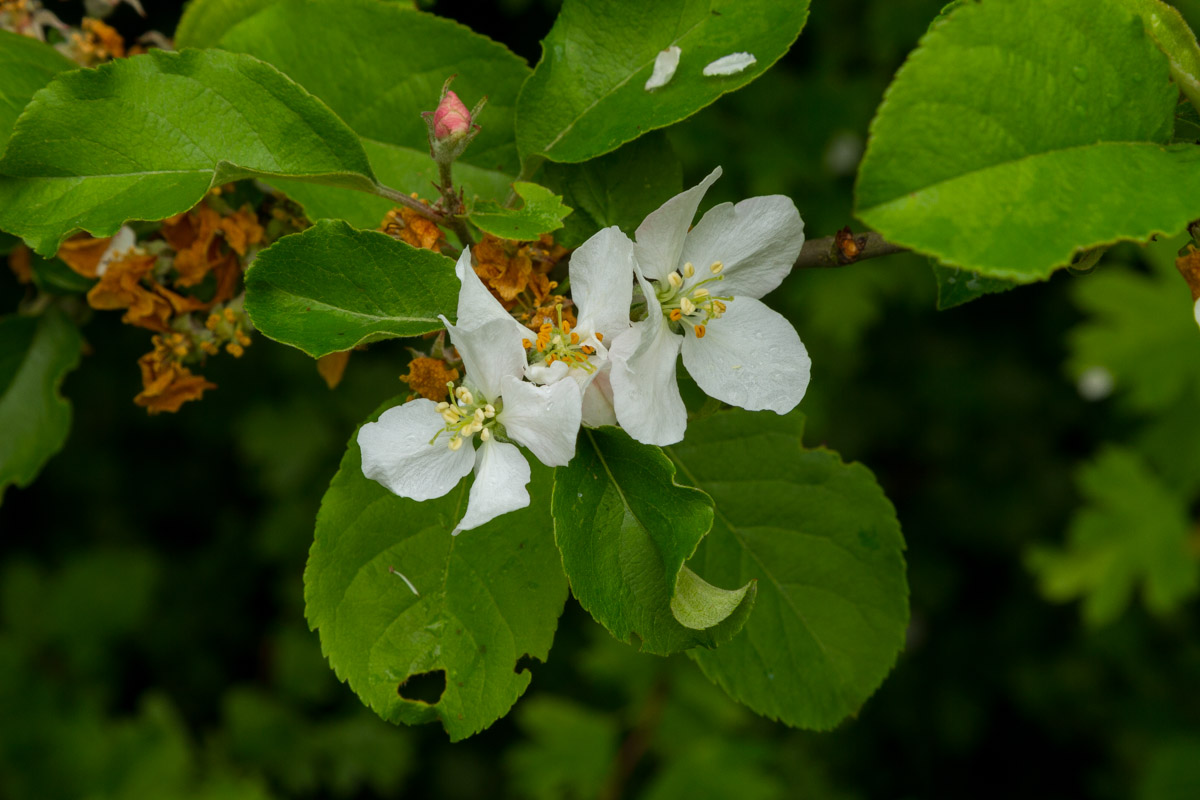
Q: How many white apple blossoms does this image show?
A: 3